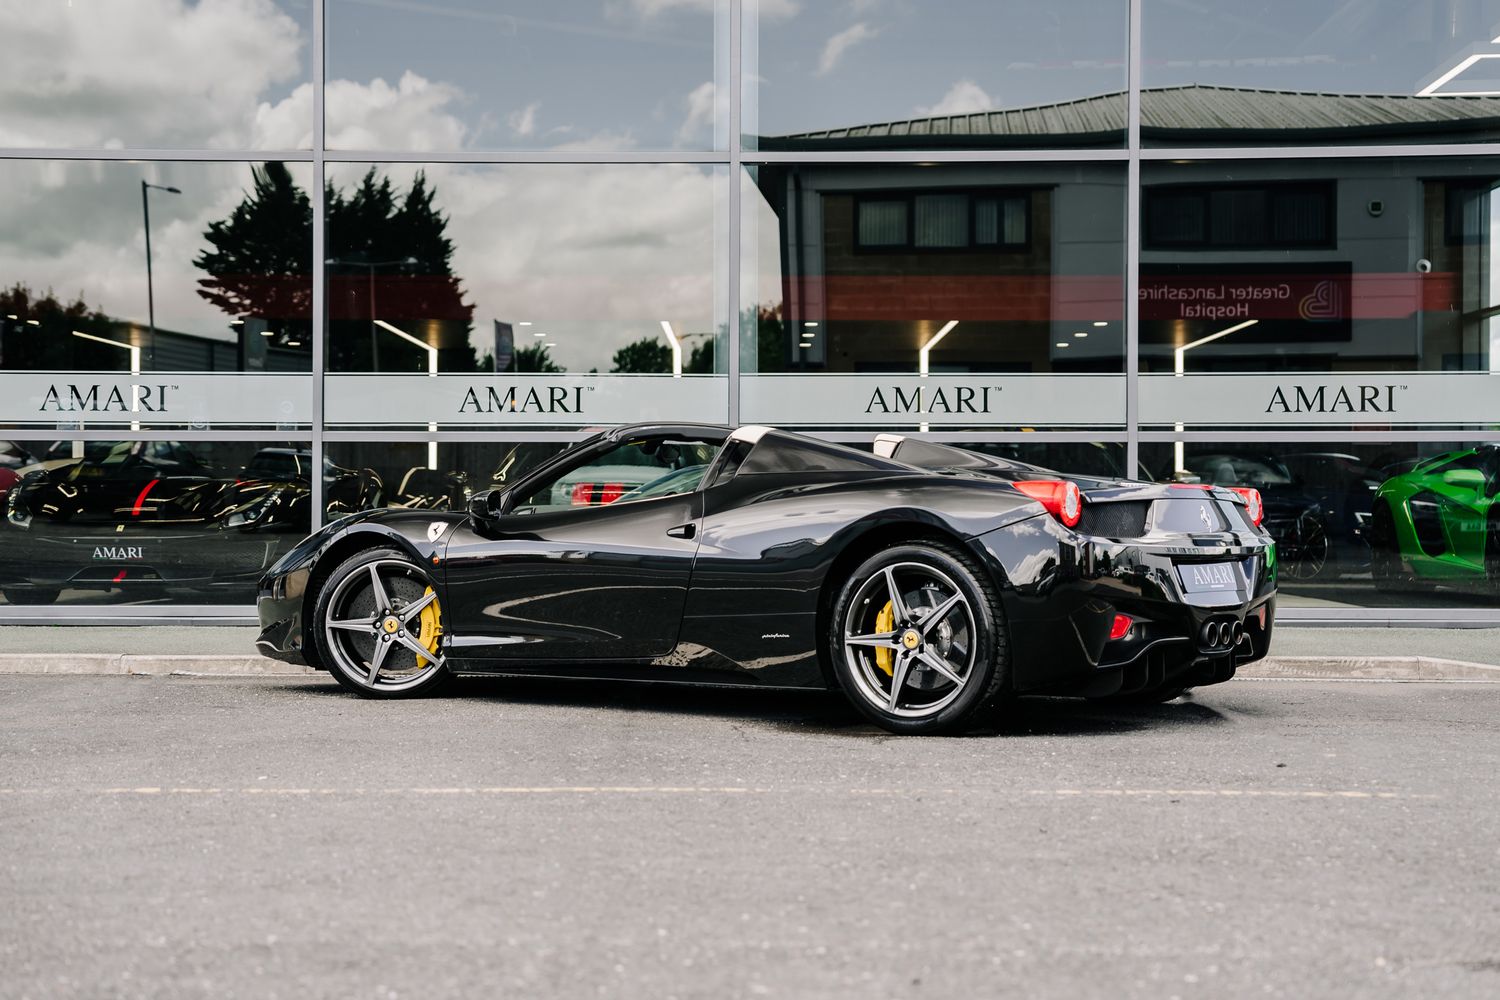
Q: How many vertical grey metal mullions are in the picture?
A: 3